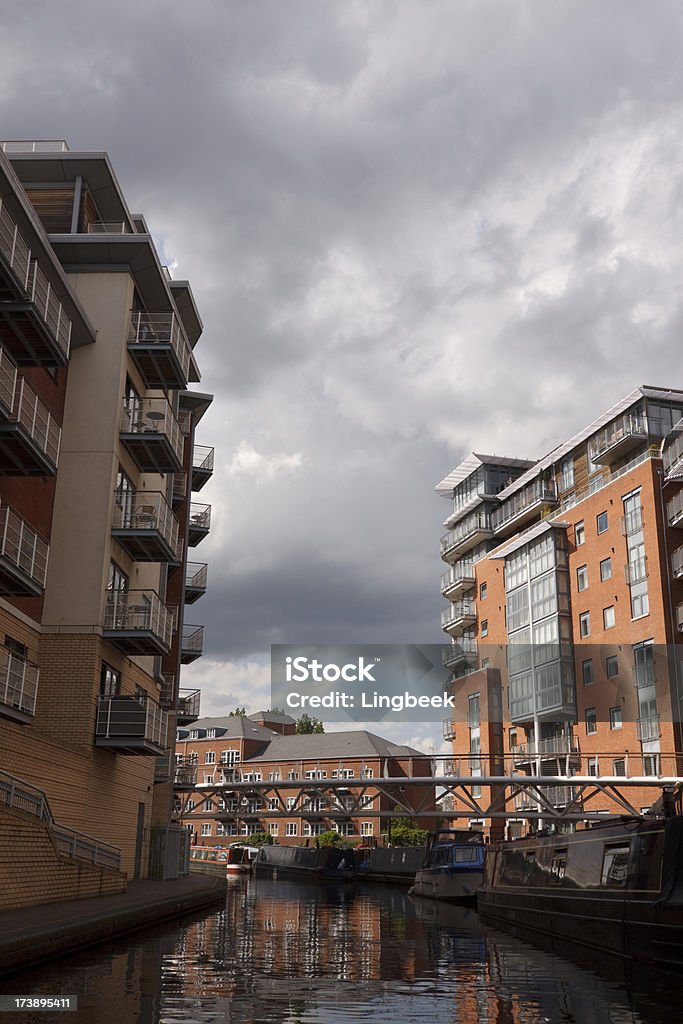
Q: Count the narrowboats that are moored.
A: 5